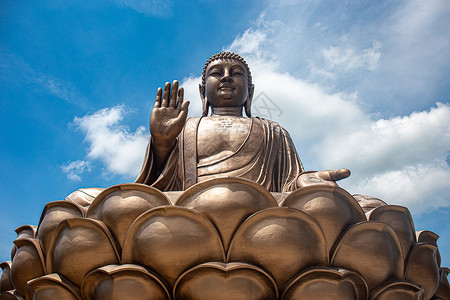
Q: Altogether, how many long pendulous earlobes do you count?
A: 2